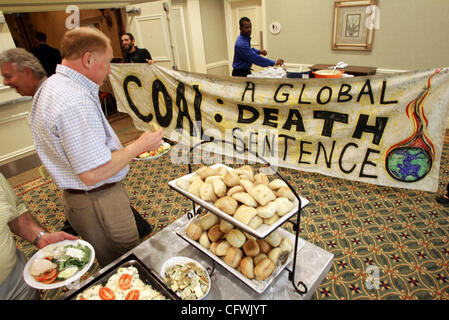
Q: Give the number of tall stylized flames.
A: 1